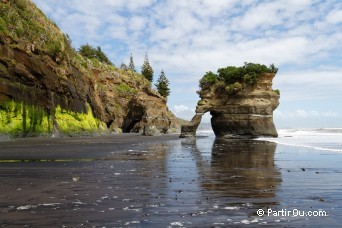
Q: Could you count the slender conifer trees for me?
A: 3